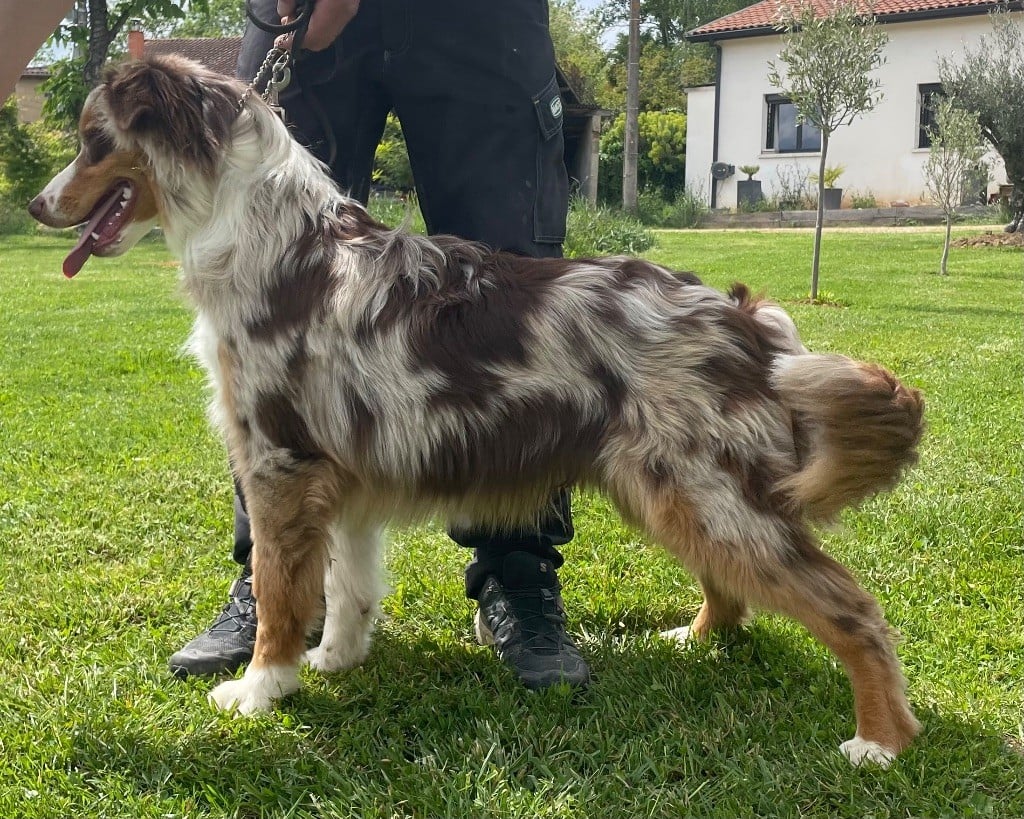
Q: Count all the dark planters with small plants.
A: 2